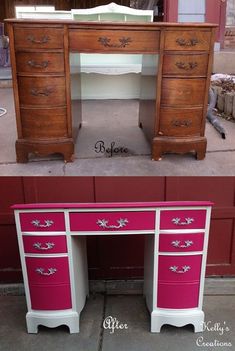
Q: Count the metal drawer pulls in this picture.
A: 14